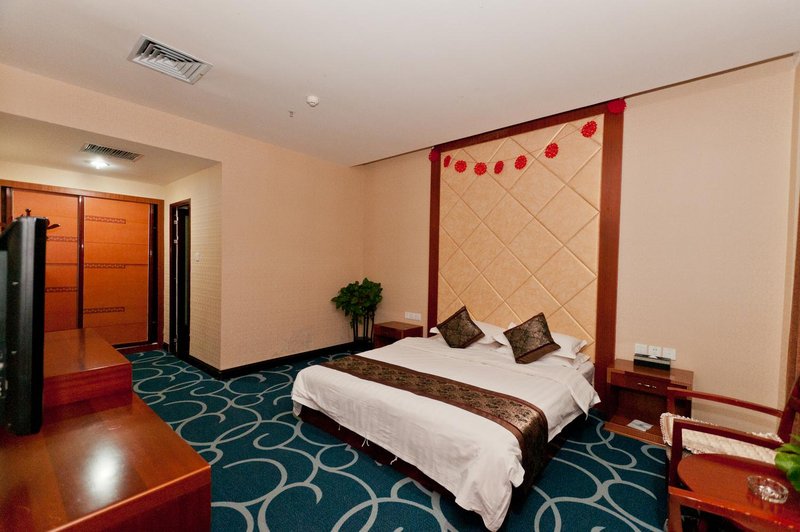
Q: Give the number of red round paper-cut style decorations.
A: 9